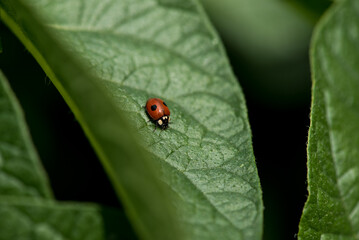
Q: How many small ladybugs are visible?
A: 1